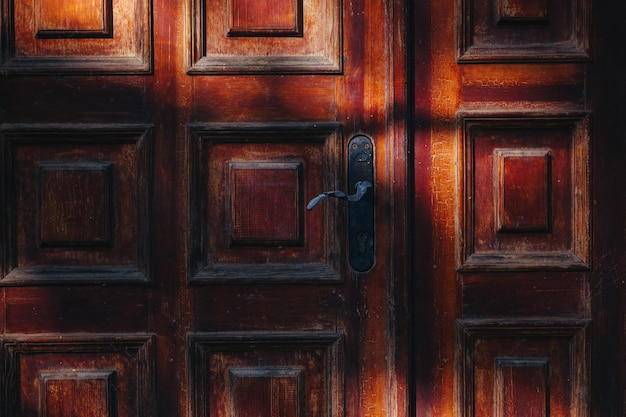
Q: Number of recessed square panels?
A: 9